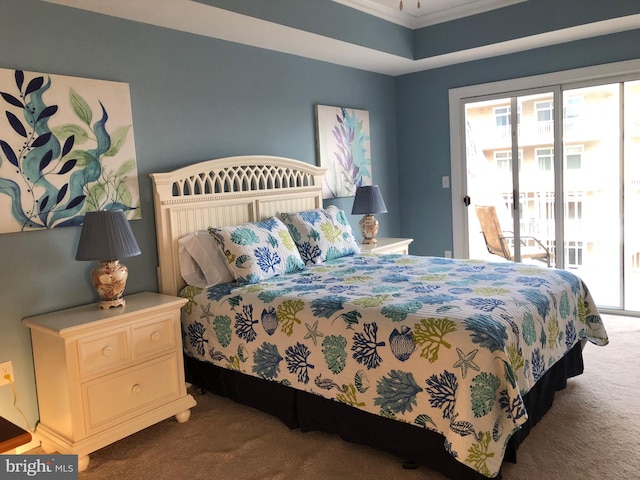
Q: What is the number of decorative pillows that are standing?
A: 2